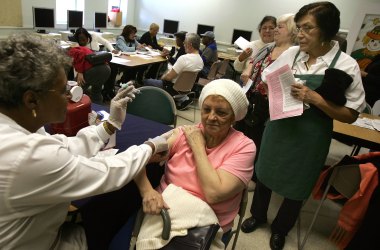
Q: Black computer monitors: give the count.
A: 6